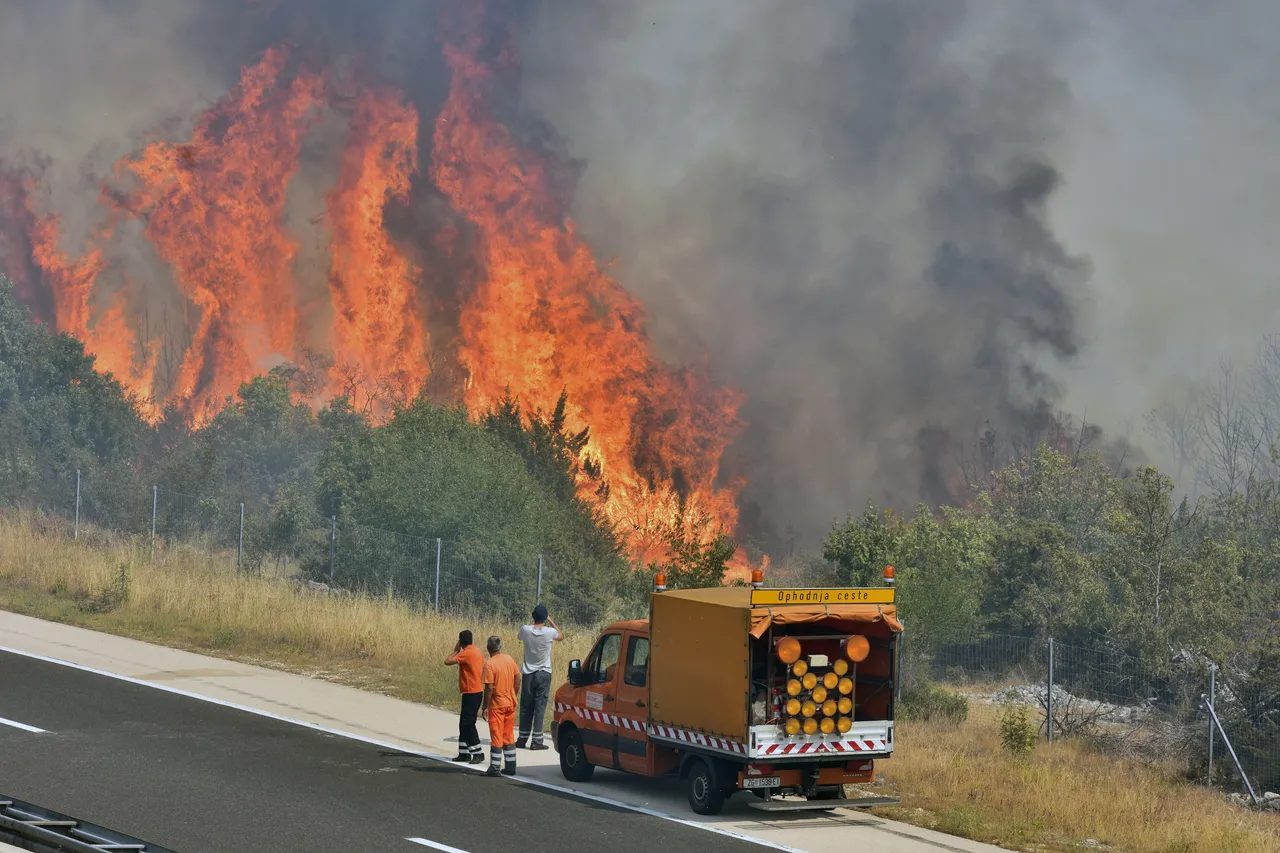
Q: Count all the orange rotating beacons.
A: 3